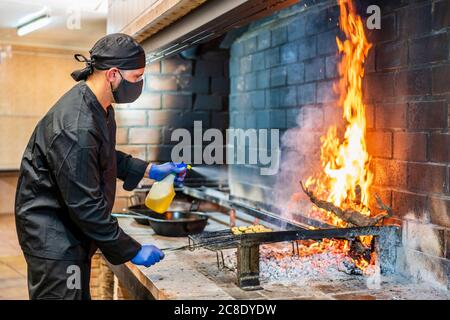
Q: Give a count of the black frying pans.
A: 2